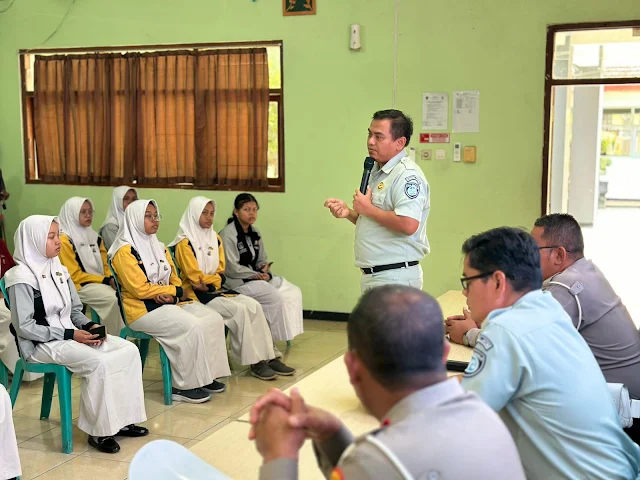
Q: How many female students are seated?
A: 6